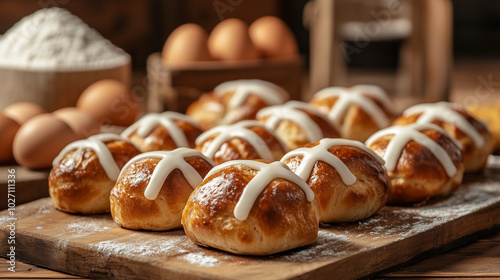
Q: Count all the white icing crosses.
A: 11